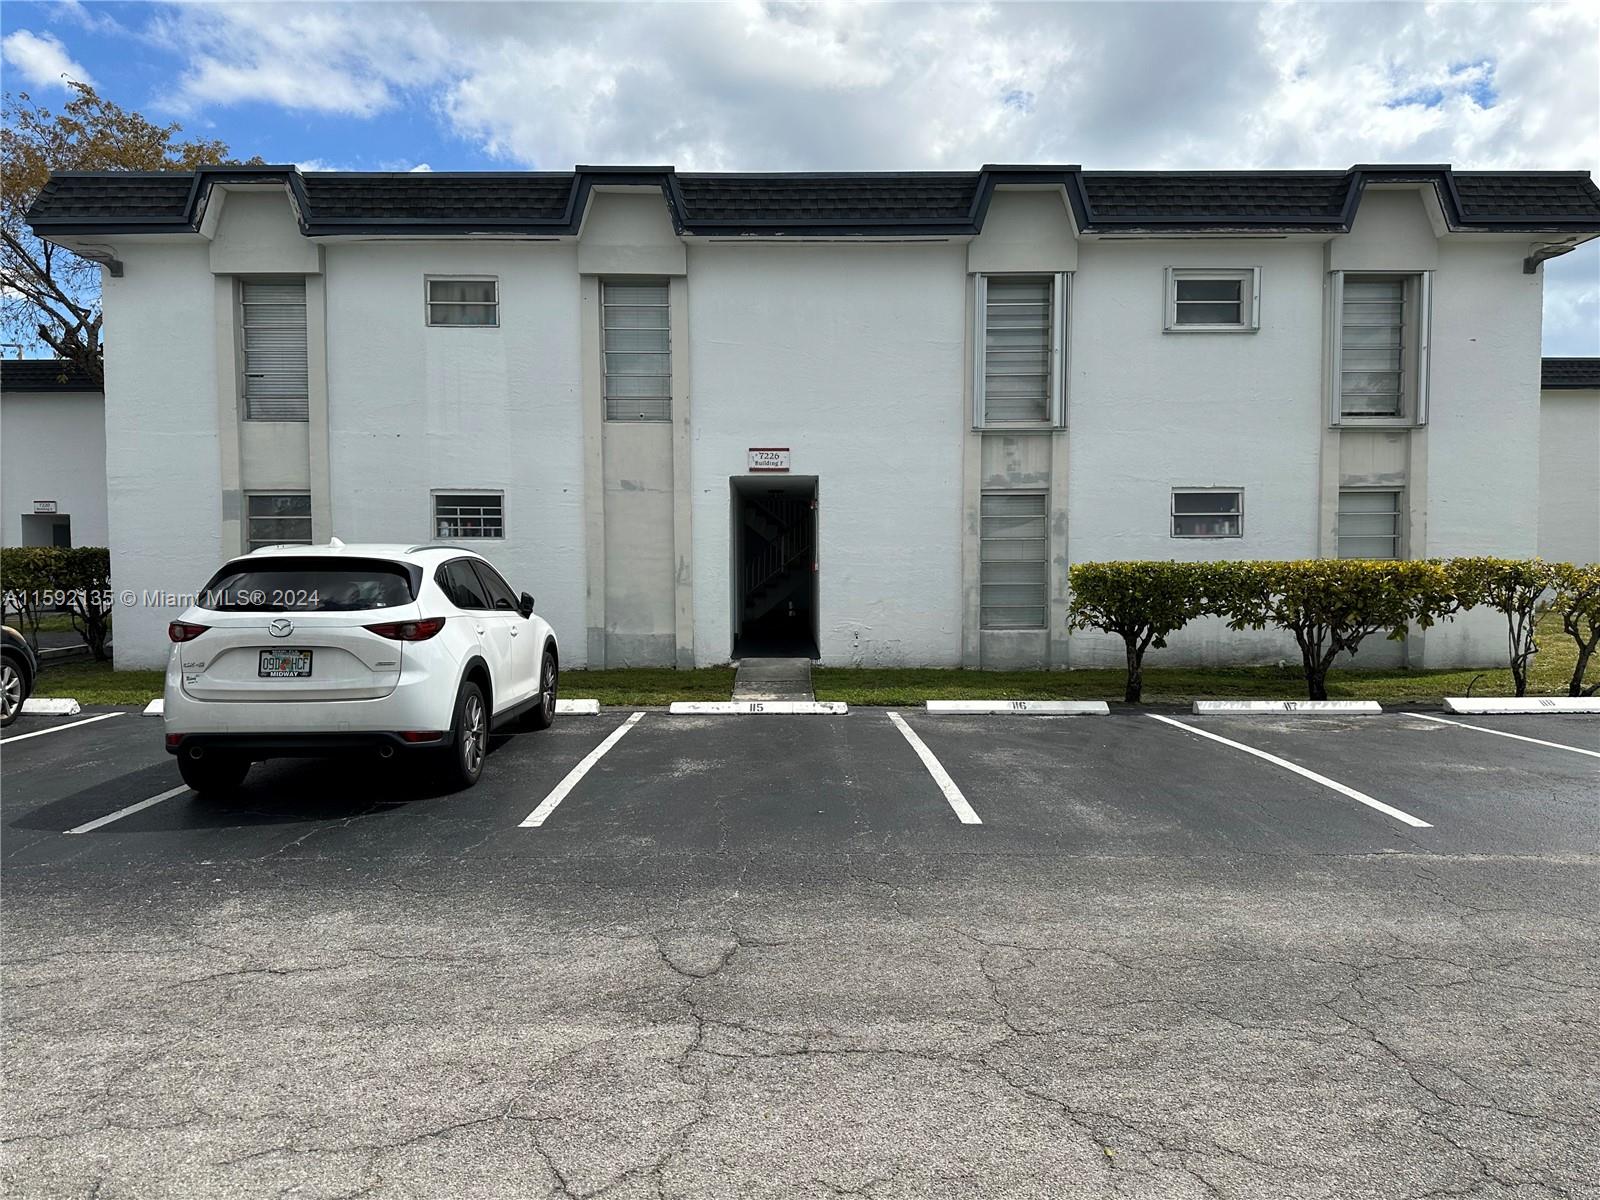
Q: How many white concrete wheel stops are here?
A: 7